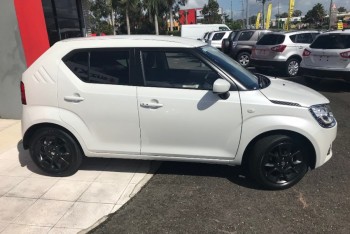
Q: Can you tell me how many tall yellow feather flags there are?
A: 3